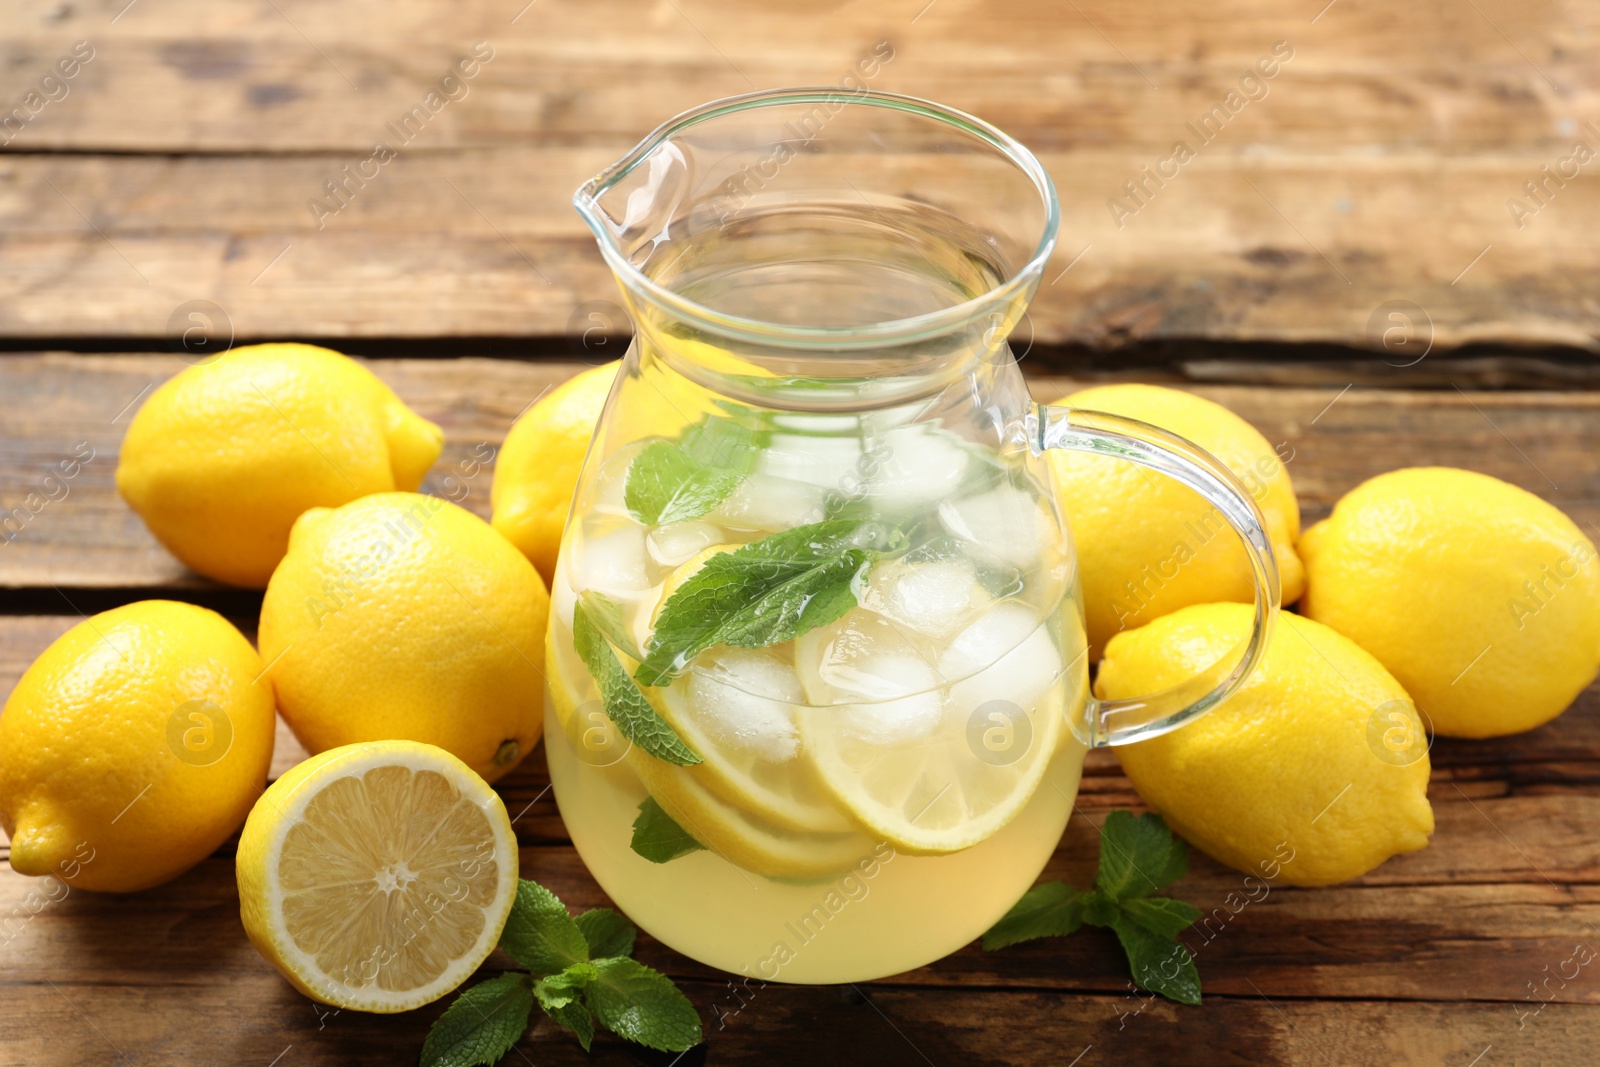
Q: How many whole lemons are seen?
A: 7